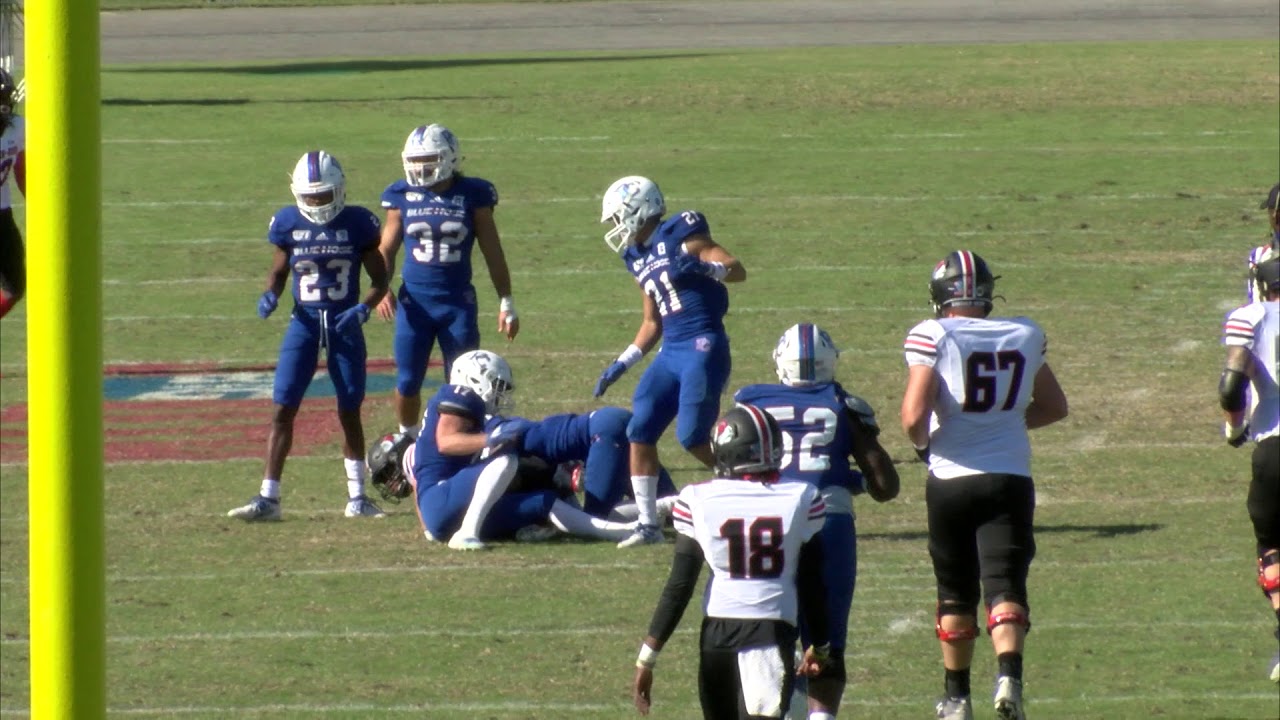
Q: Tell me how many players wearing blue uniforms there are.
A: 6